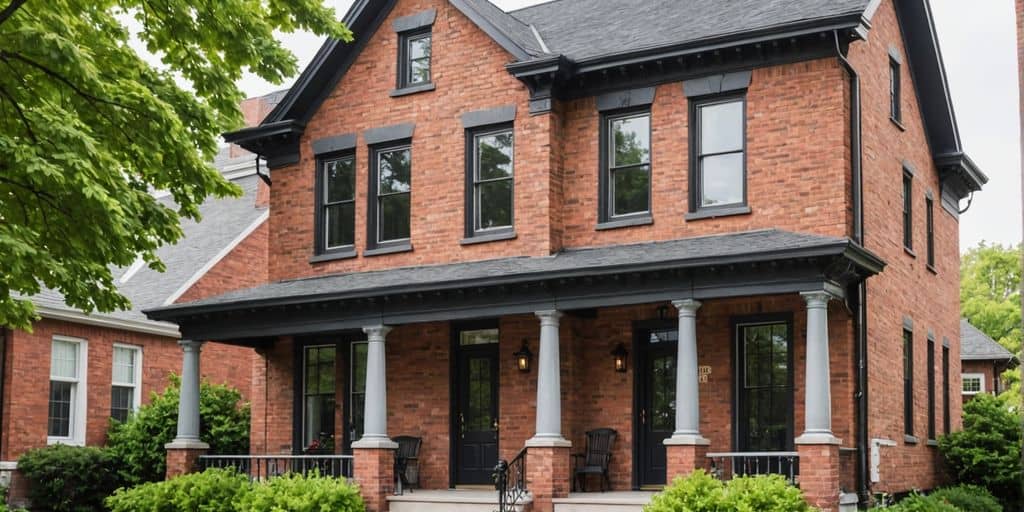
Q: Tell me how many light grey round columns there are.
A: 5